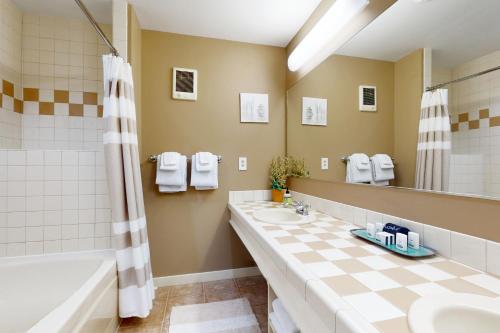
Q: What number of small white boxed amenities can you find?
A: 6